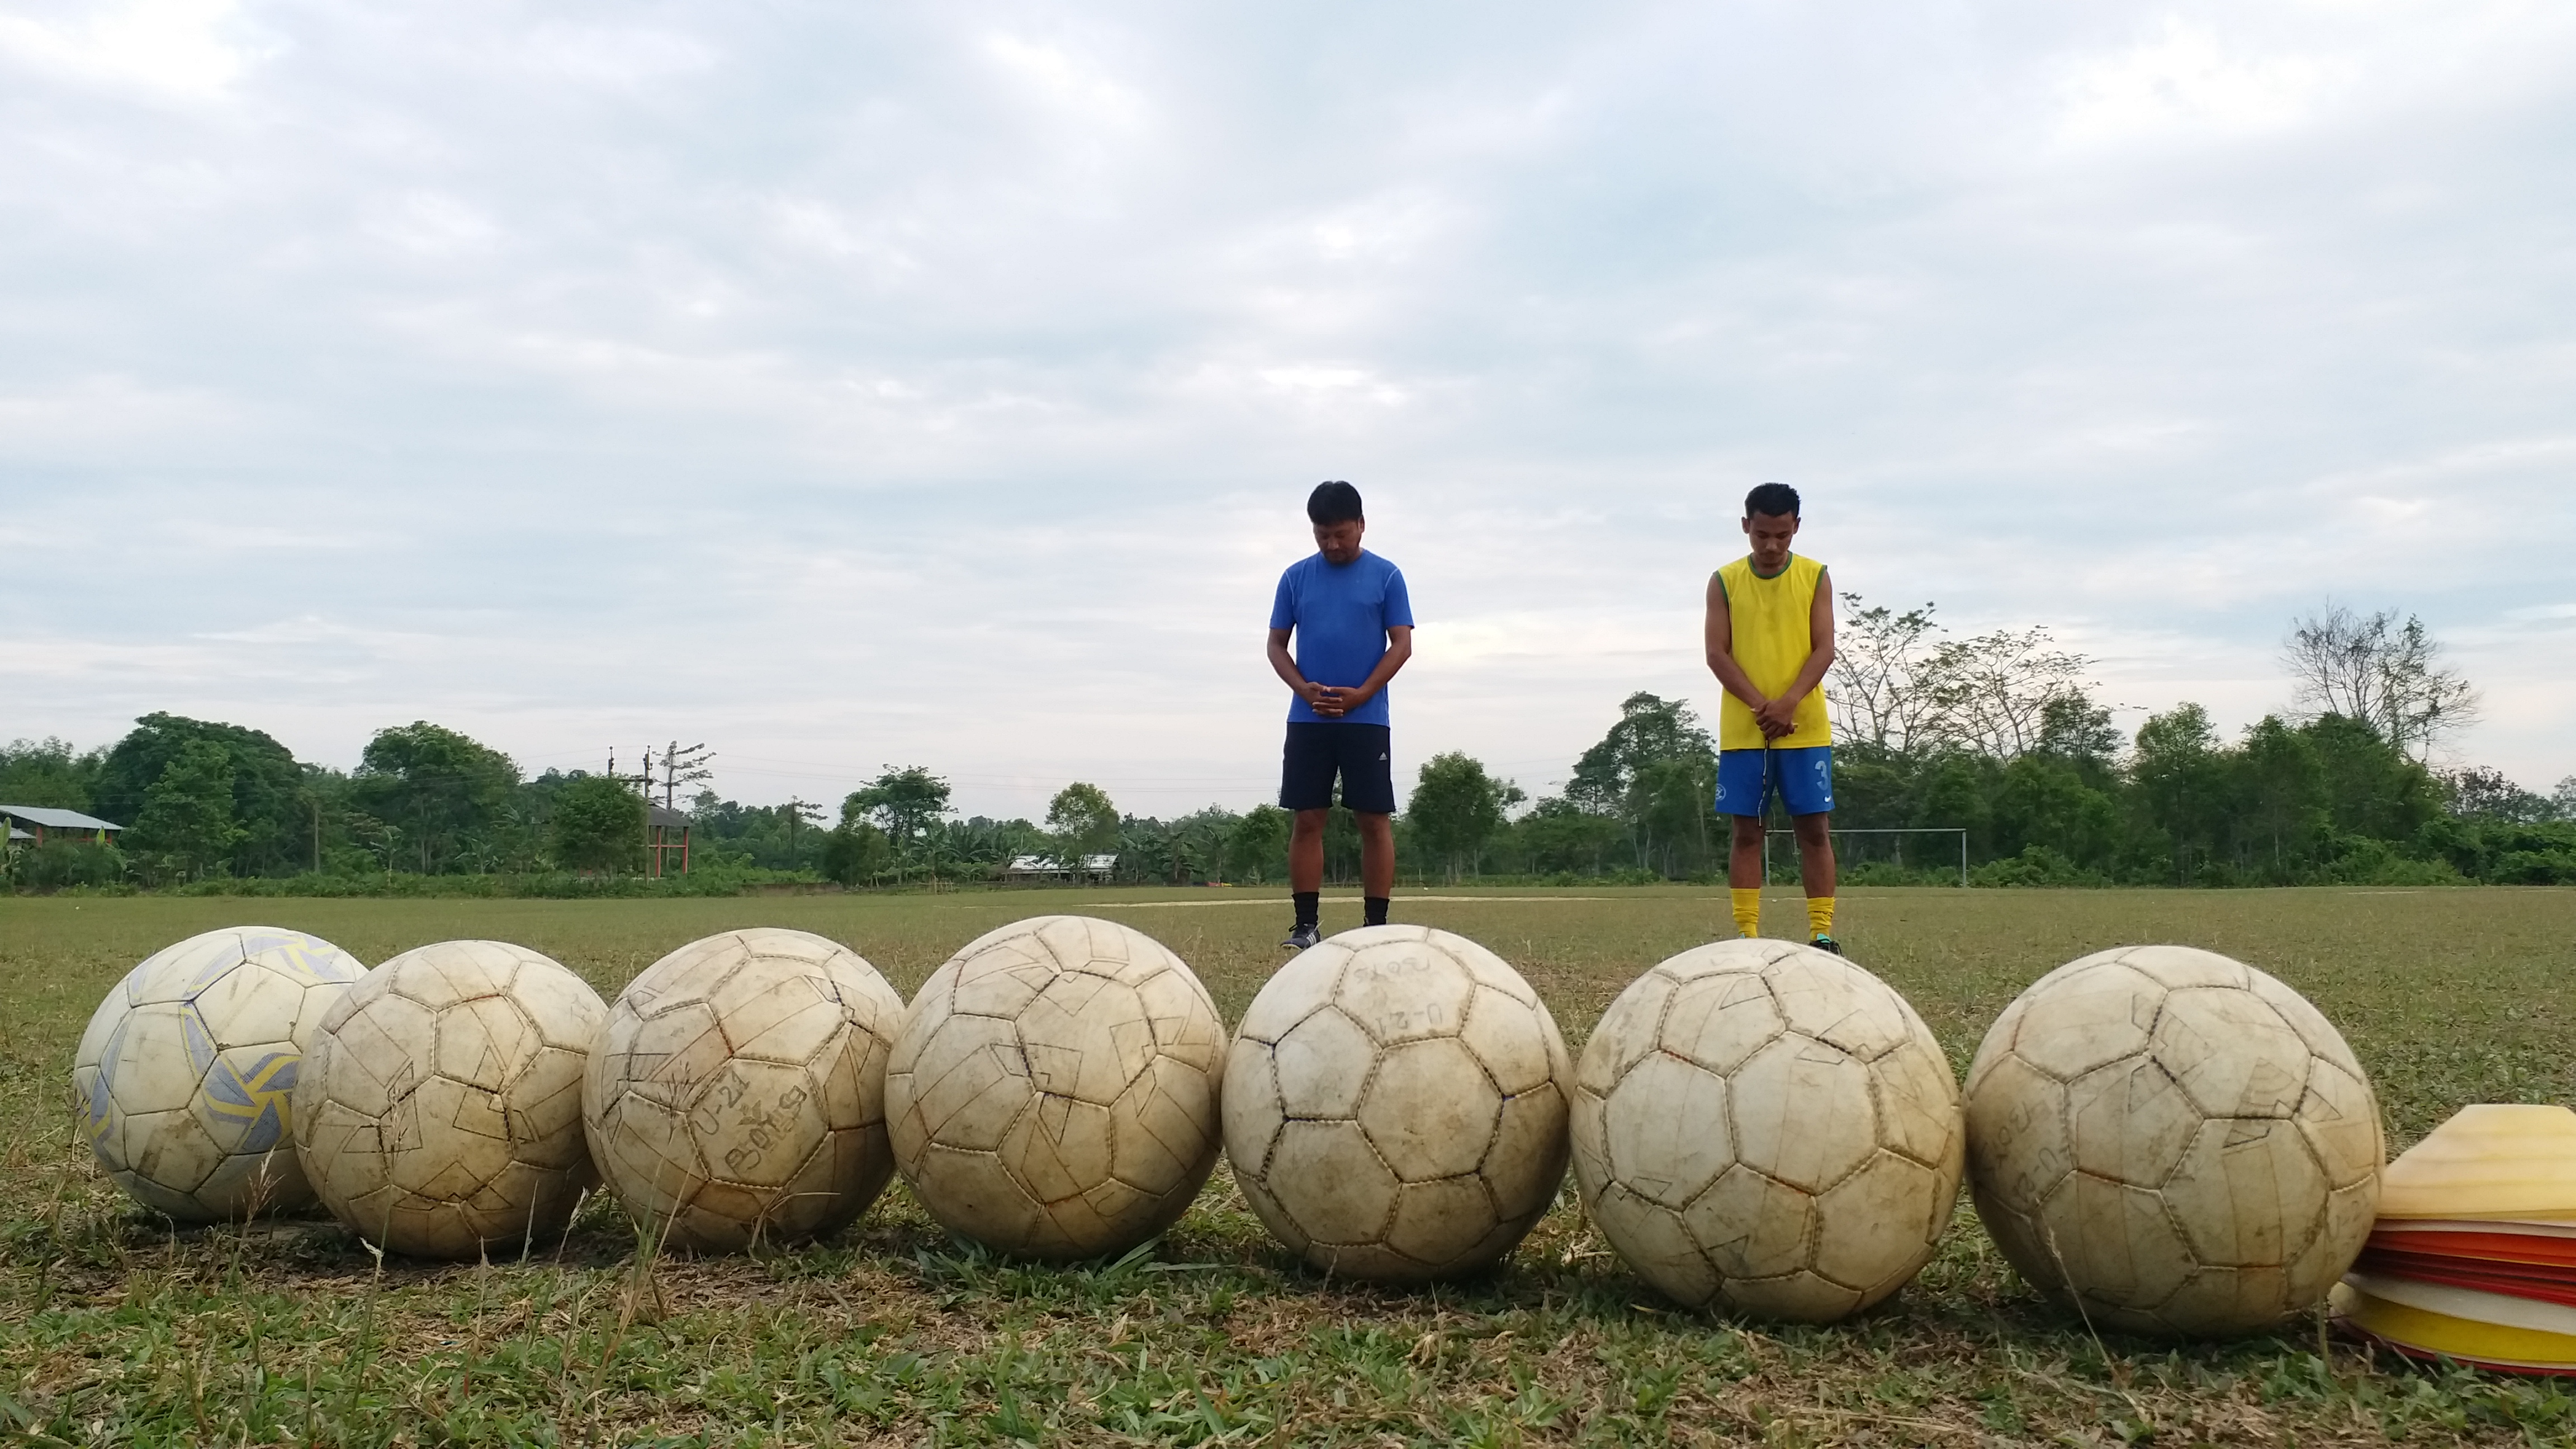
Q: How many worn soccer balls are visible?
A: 7